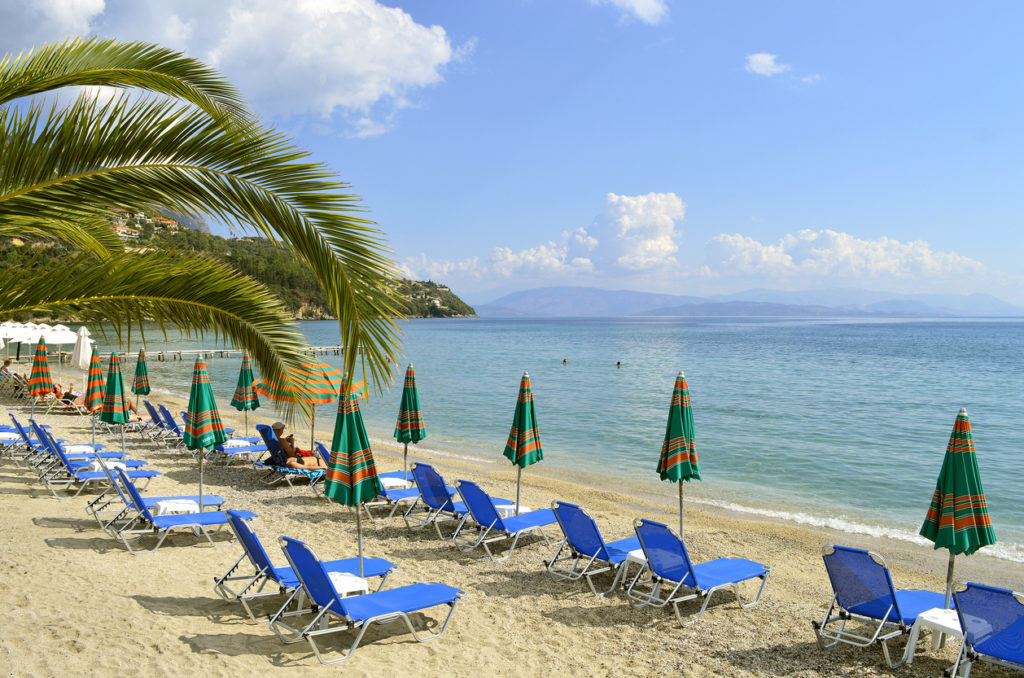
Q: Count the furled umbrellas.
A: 12